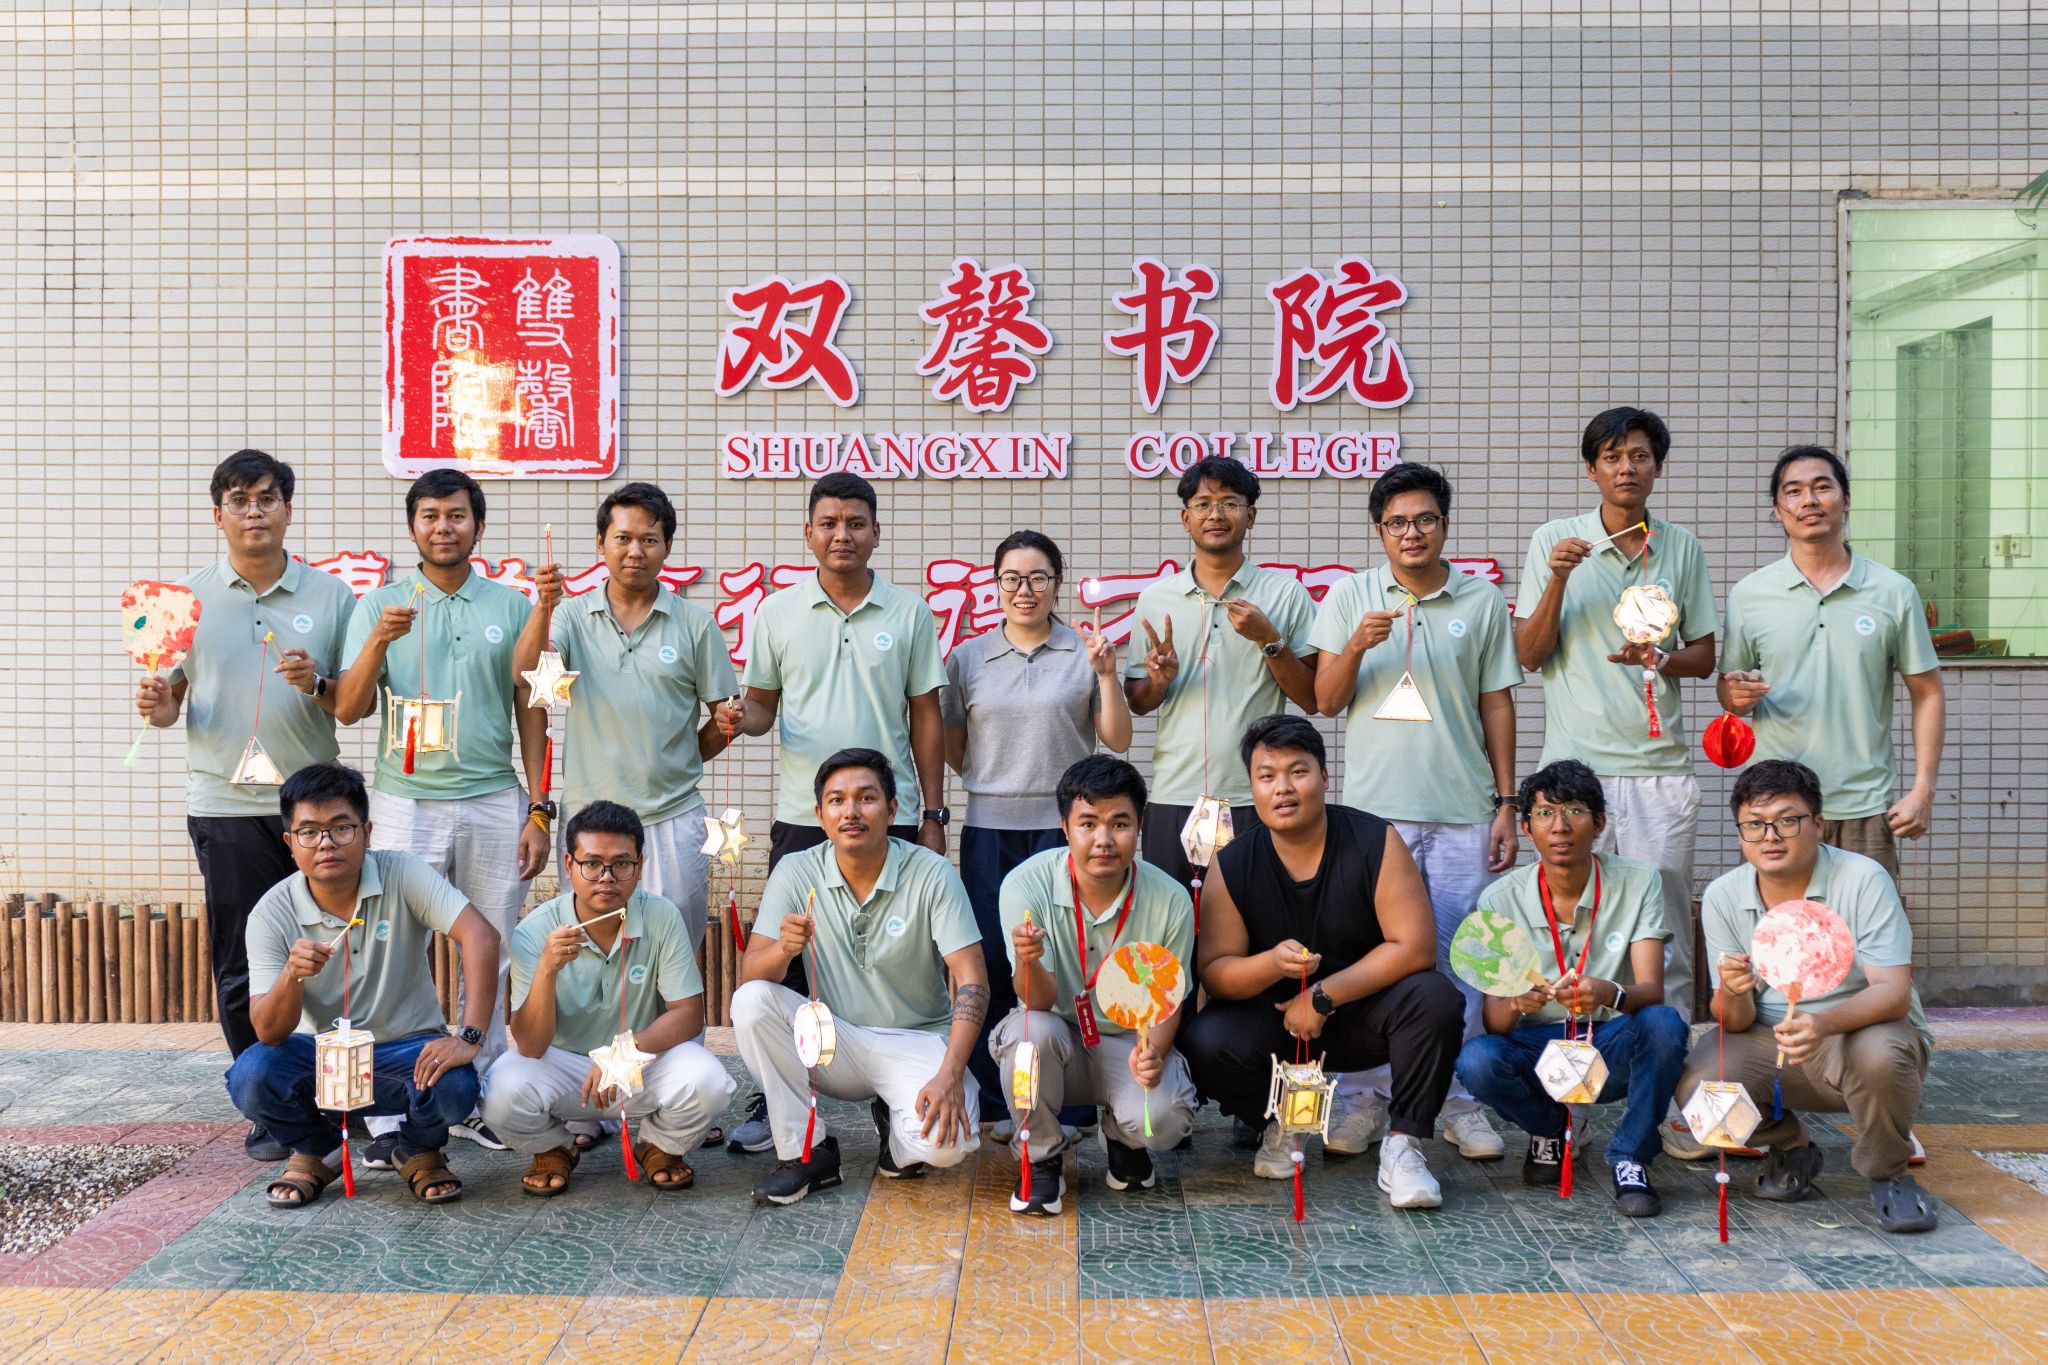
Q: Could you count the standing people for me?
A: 9